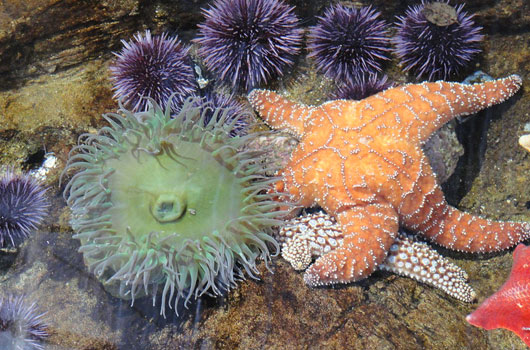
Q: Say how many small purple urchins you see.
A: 8